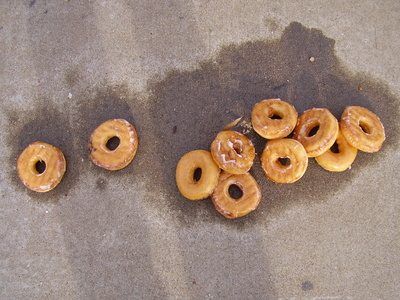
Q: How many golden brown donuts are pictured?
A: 10